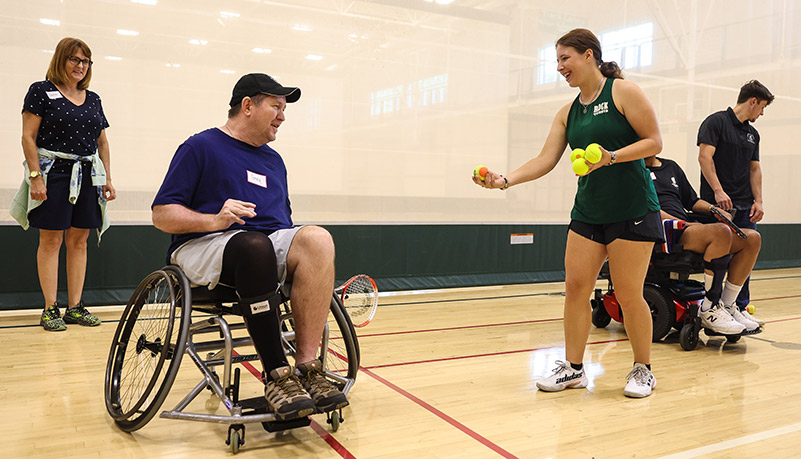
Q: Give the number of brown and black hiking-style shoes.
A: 2